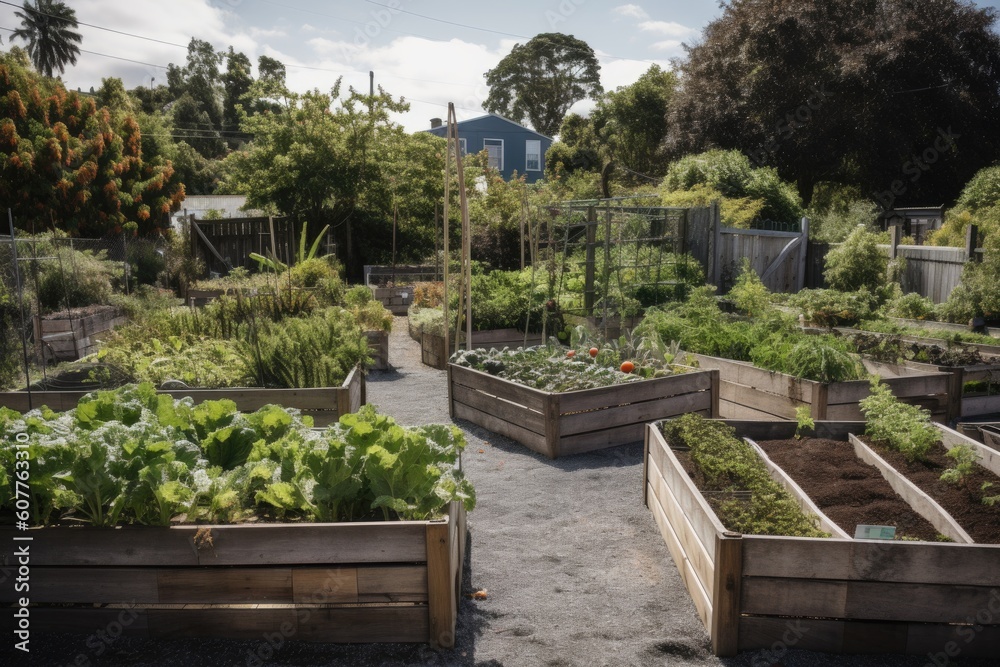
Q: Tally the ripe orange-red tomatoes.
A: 3